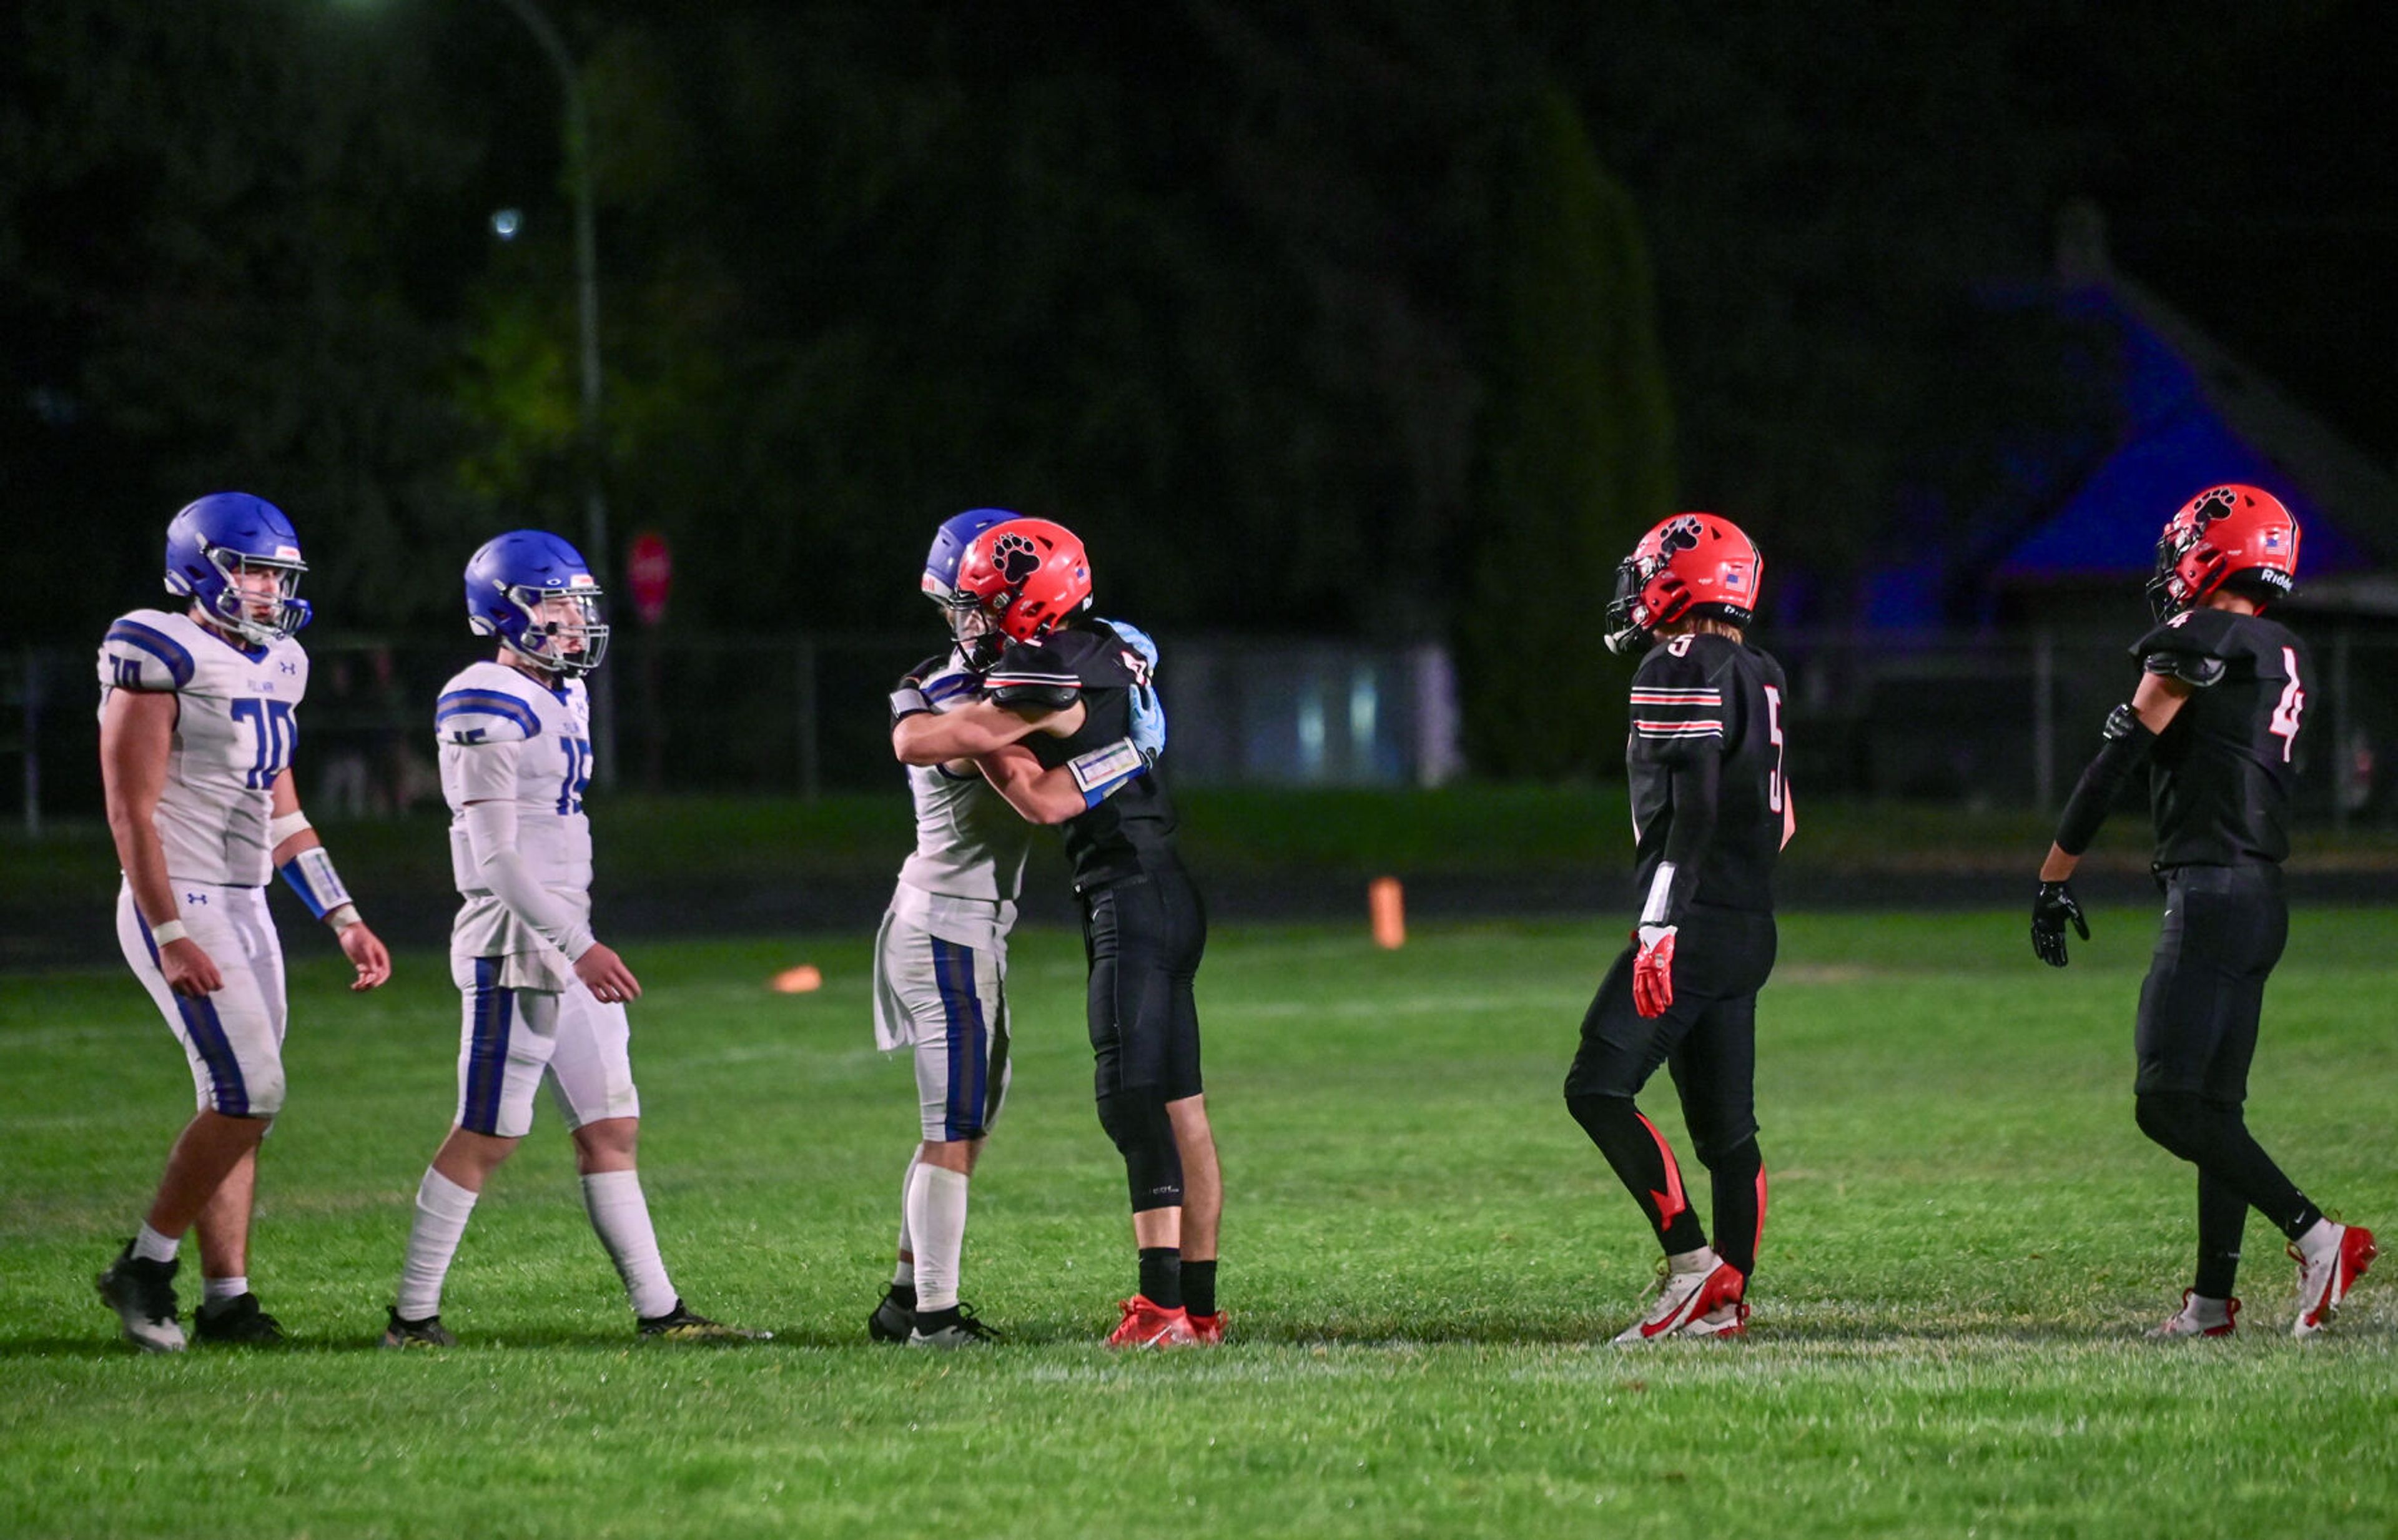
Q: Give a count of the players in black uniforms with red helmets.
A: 3